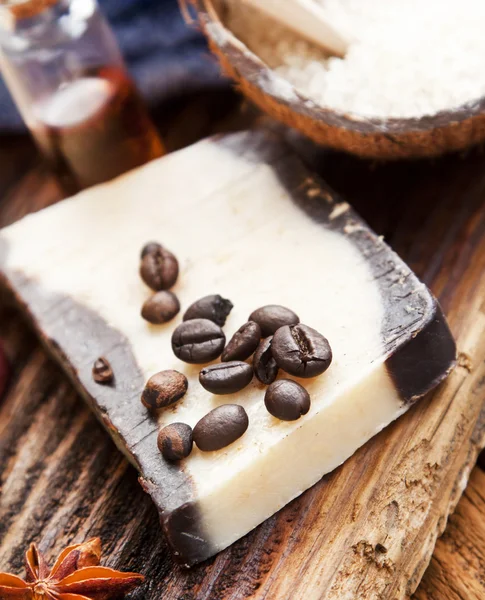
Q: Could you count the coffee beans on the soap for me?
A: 15